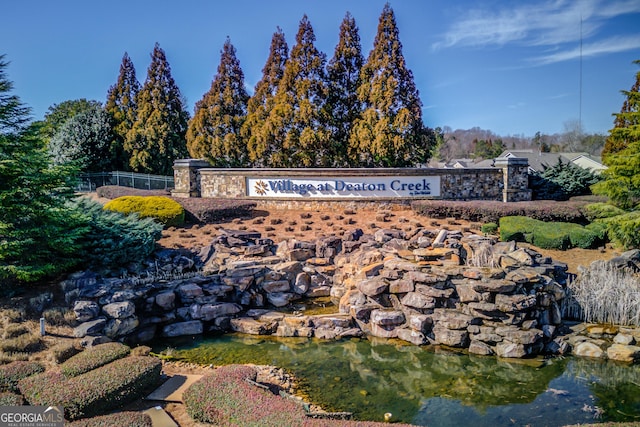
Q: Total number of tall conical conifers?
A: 7